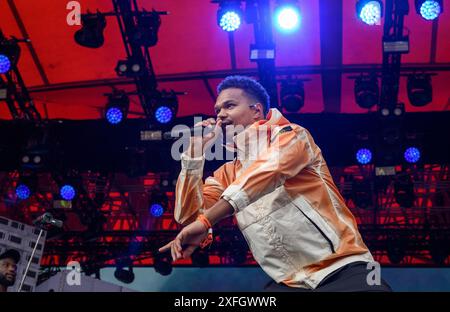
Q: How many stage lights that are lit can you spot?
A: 12